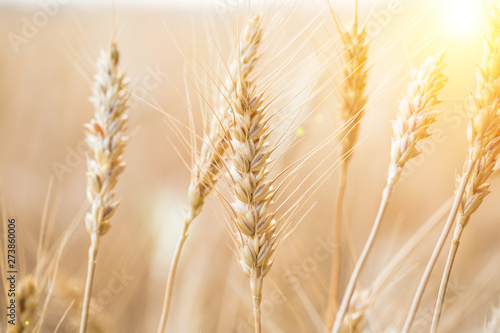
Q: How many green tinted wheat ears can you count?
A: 0